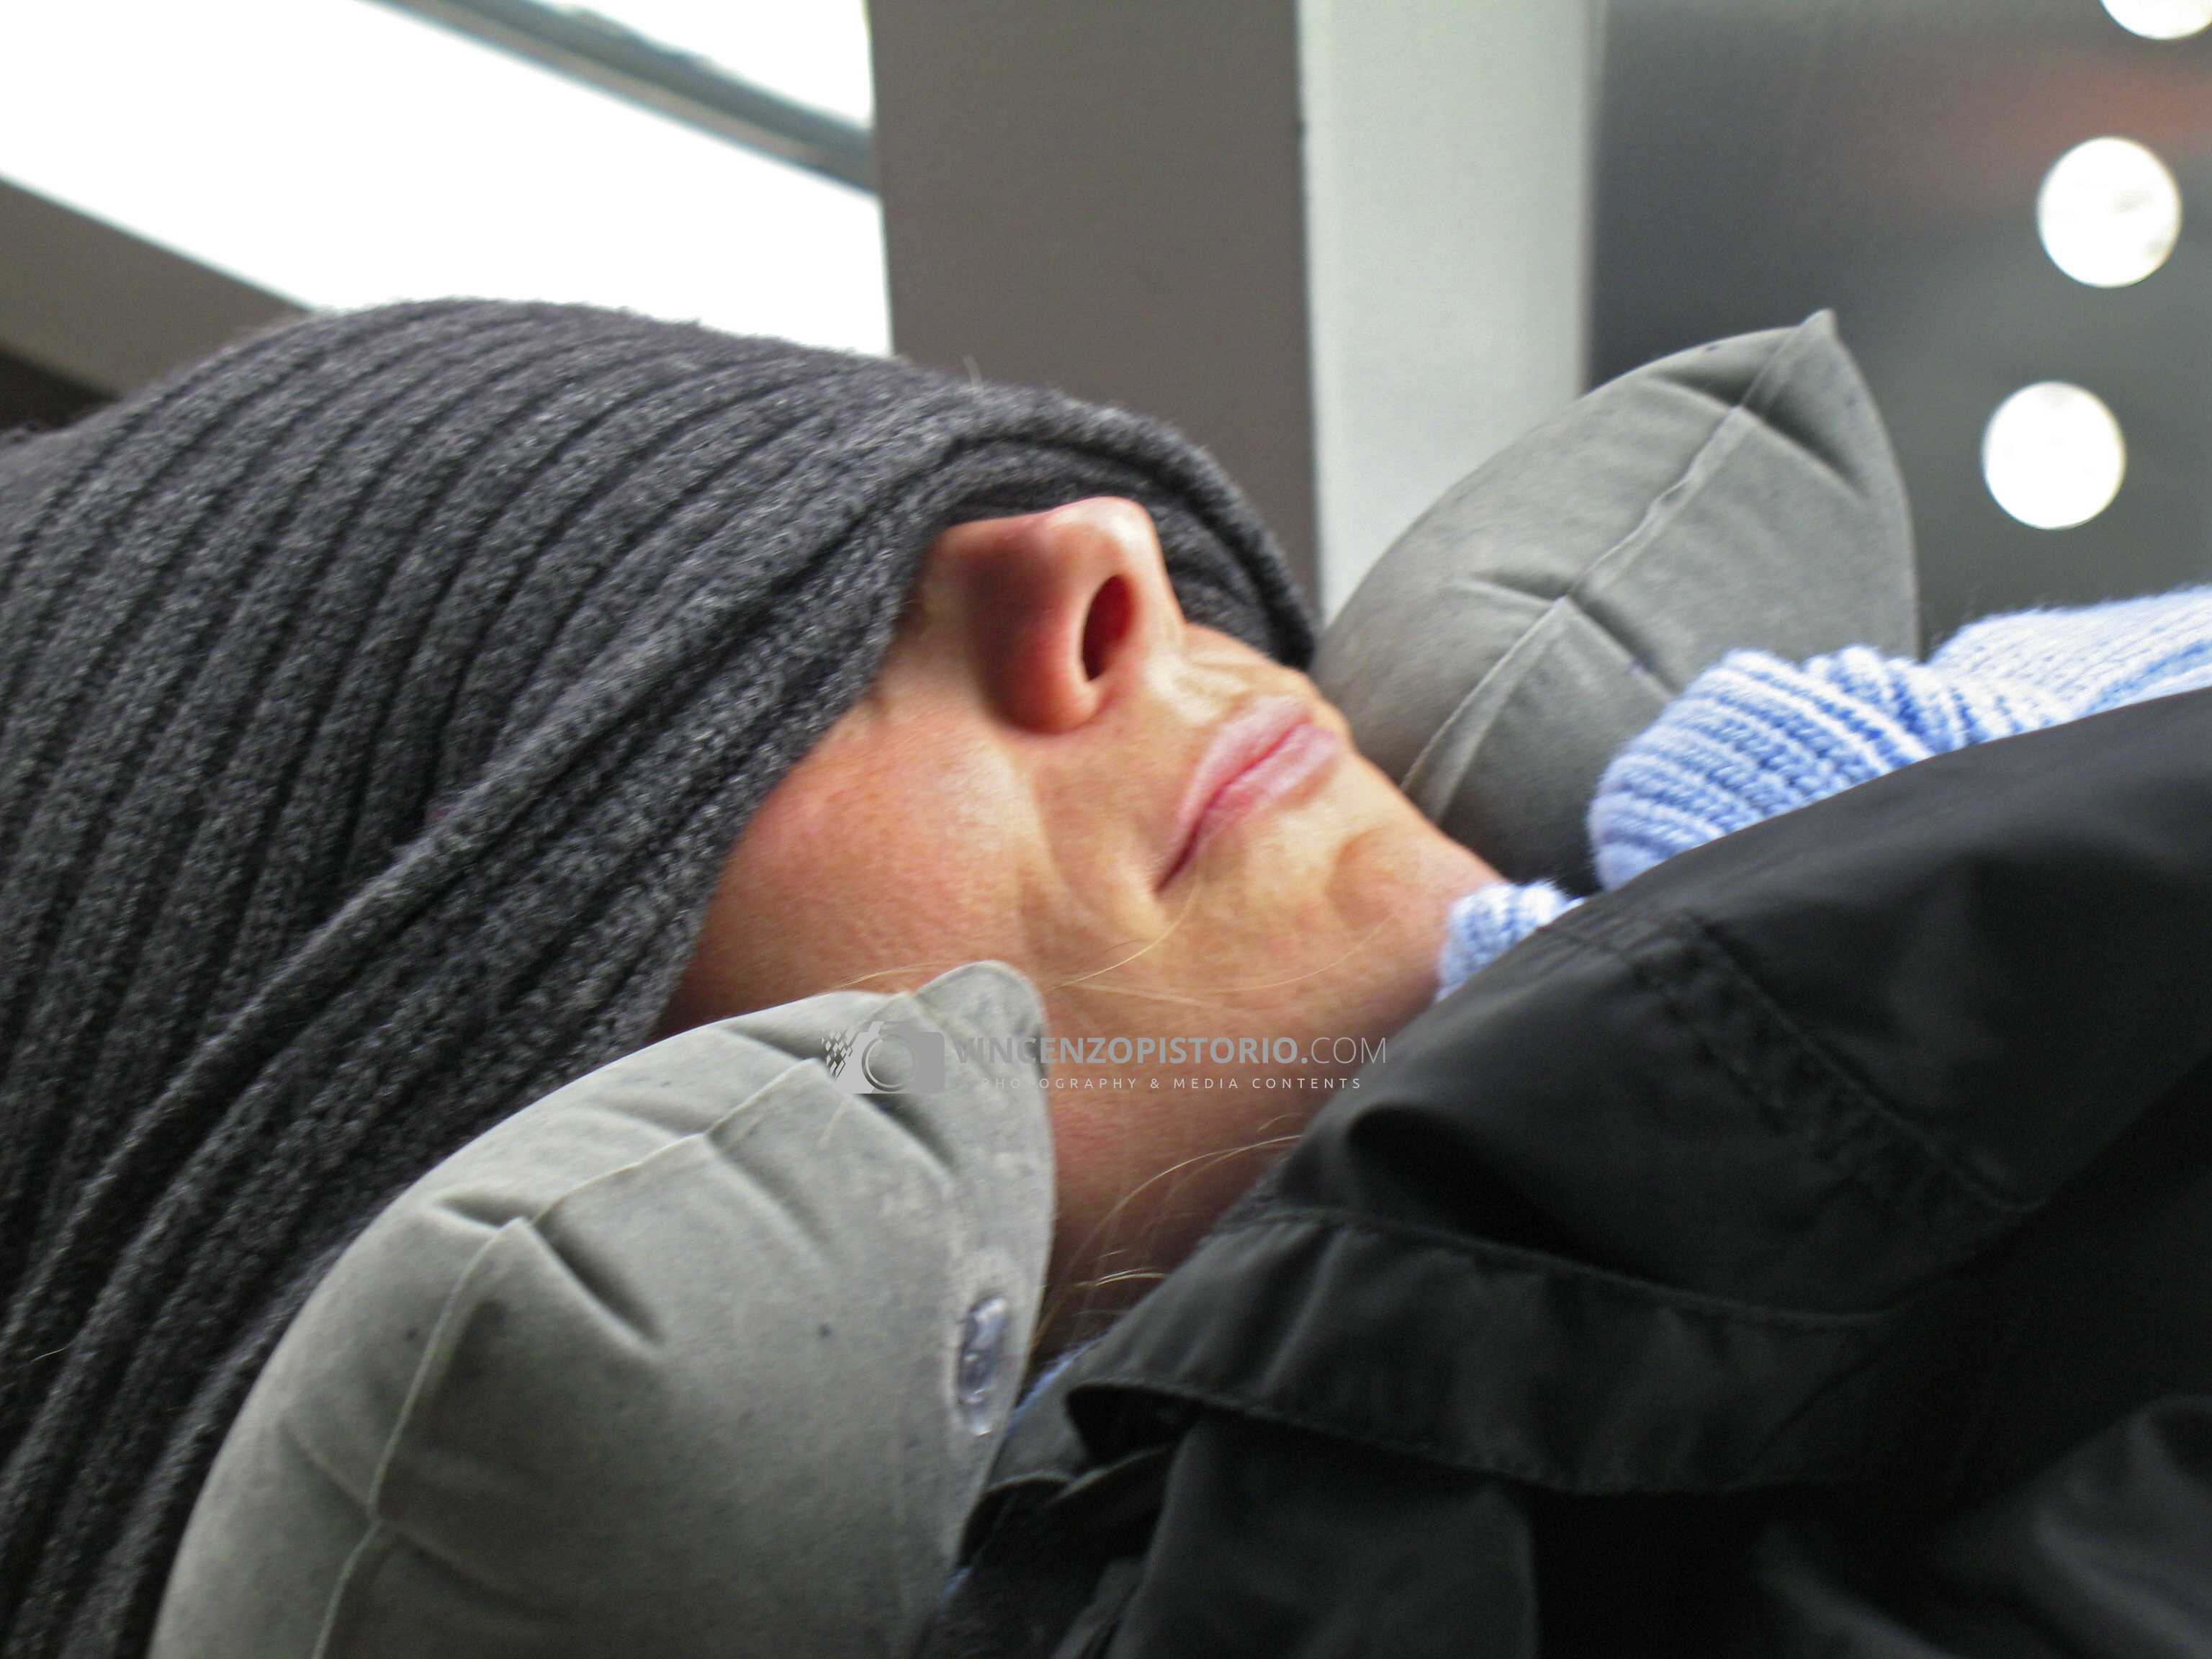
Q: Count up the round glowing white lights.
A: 3